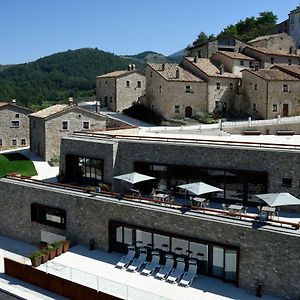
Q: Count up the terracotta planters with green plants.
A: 5